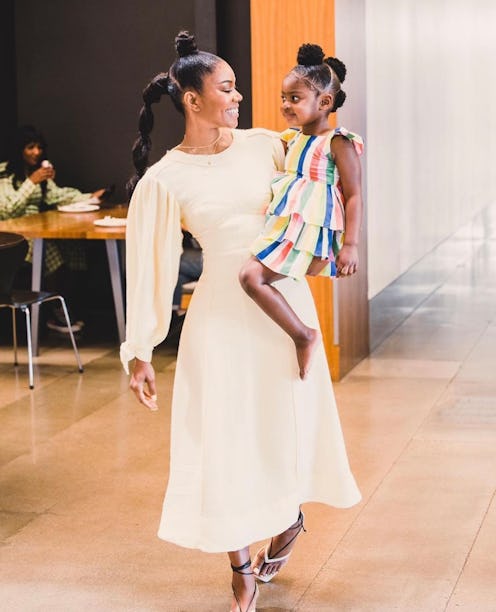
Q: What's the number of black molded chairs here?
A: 1